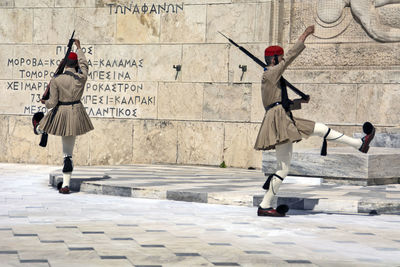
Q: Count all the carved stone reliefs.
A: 1